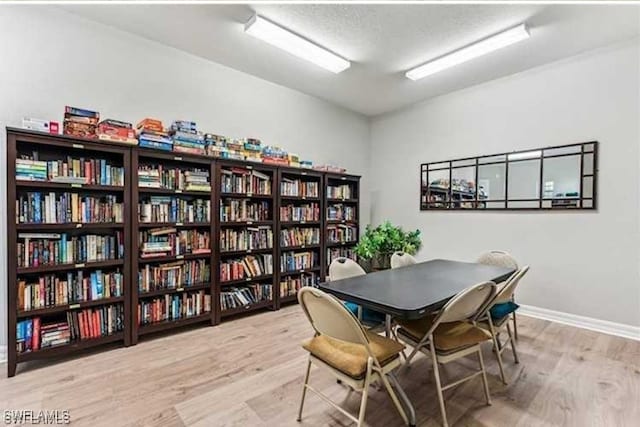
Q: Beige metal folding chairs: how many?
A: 6